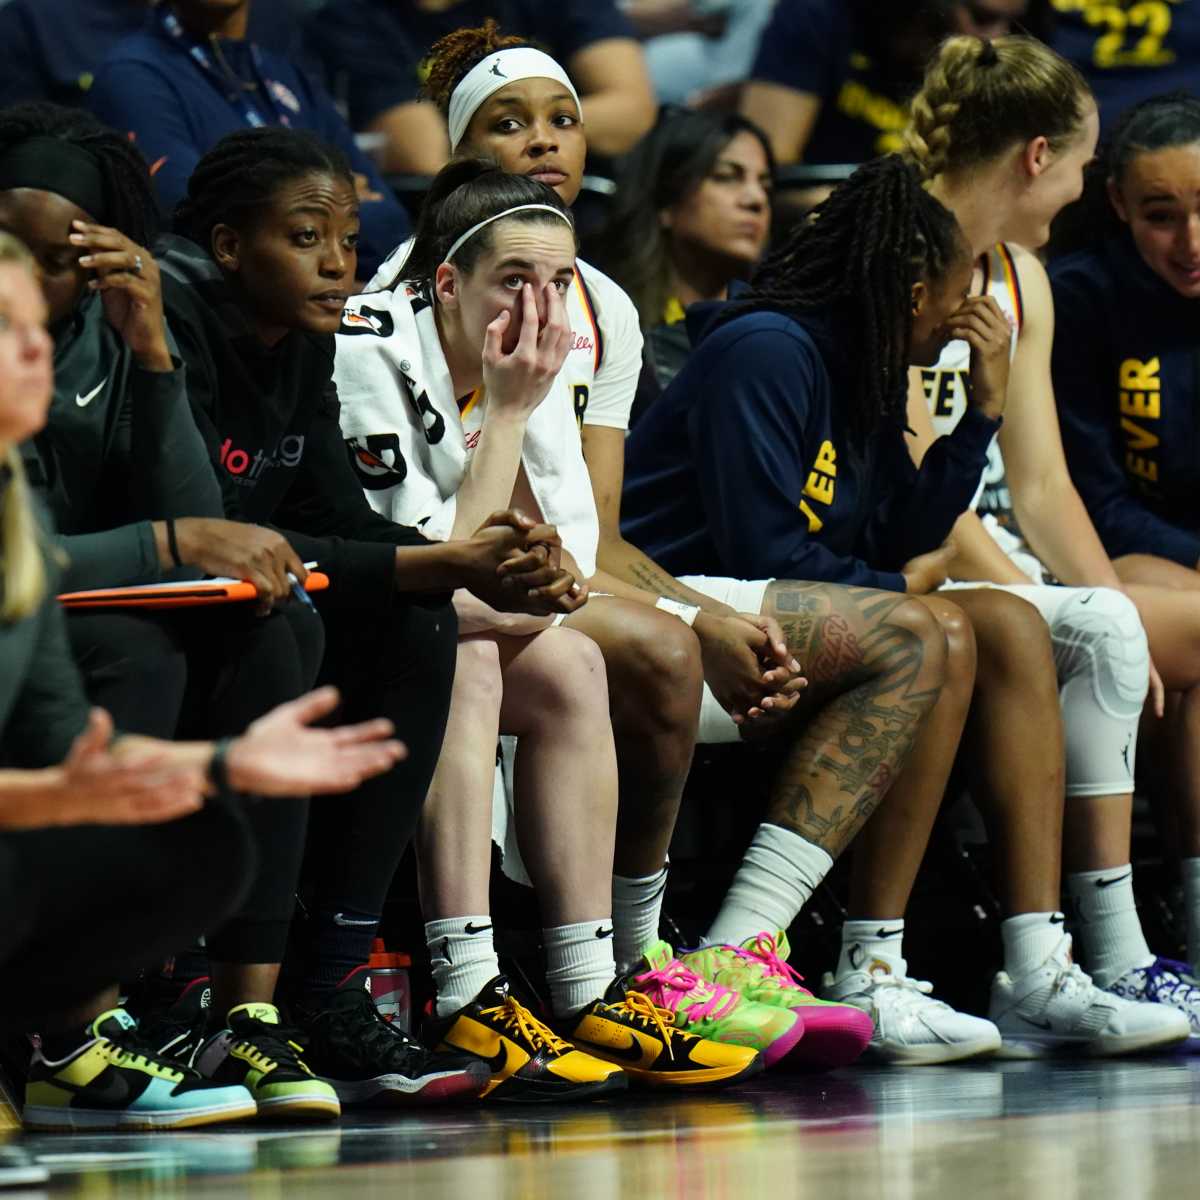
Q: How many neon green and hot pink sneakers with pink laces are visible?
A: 2